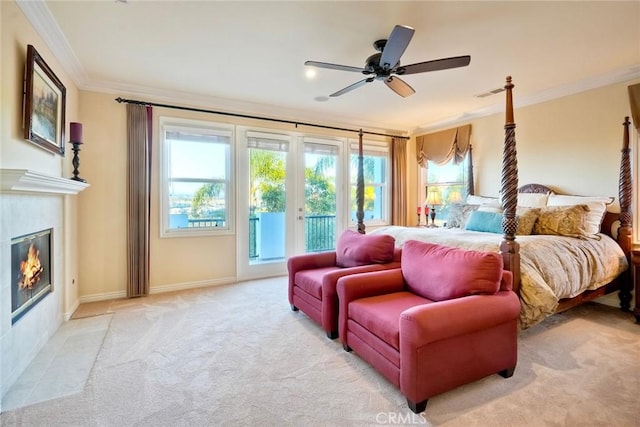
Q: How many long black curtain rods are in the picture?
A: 1